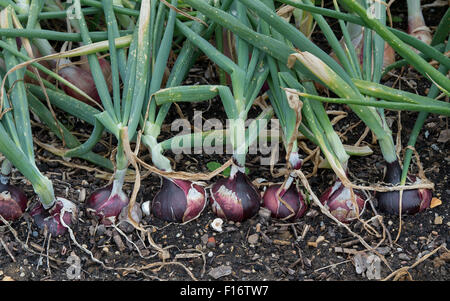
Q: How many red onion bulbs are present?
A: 8